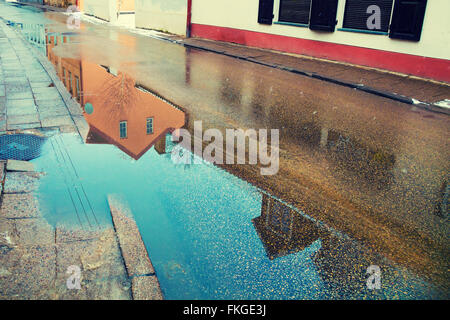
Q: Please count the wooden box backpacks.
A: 0